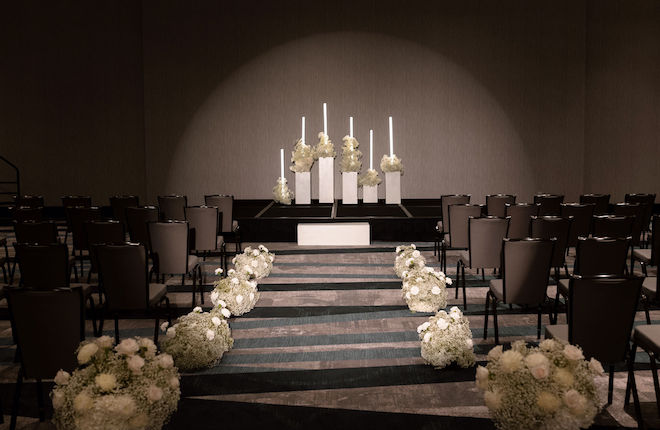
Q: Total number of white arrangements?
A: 14